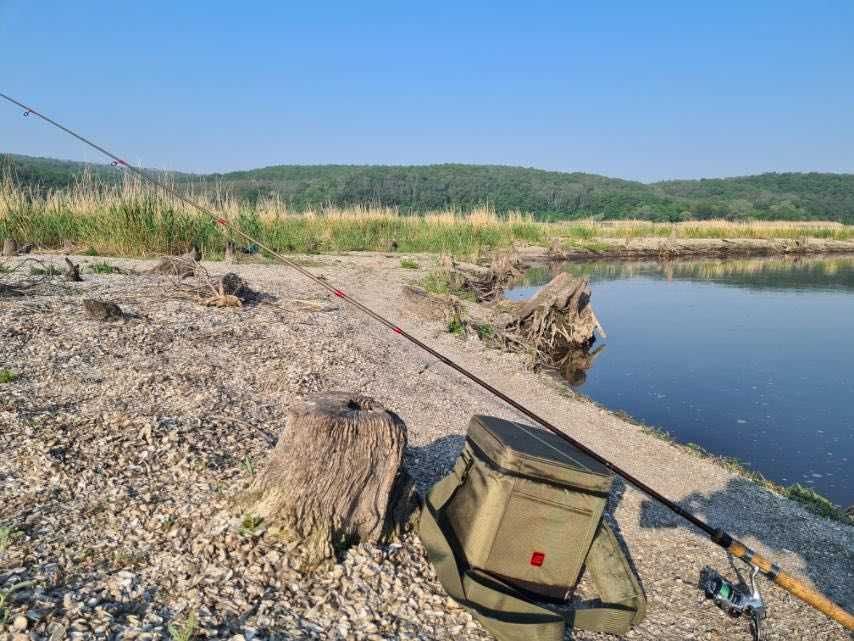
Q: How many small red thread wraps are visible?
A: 5